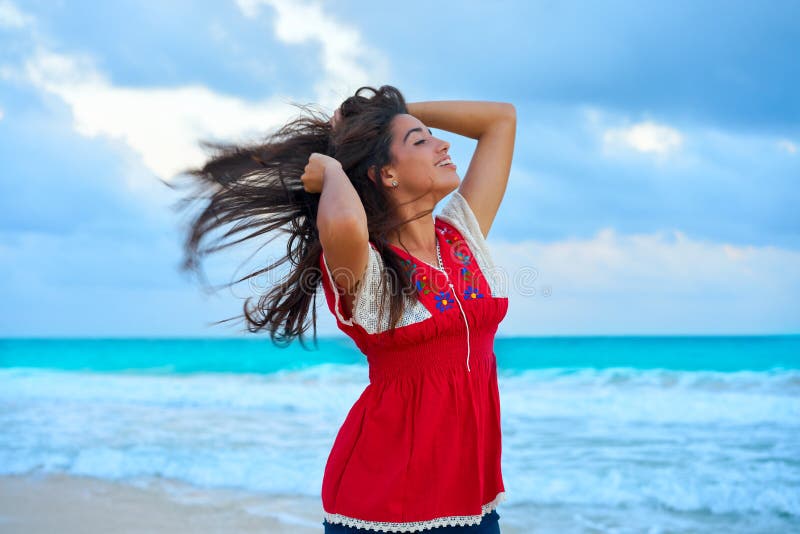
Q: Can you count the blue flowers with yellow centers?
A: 2